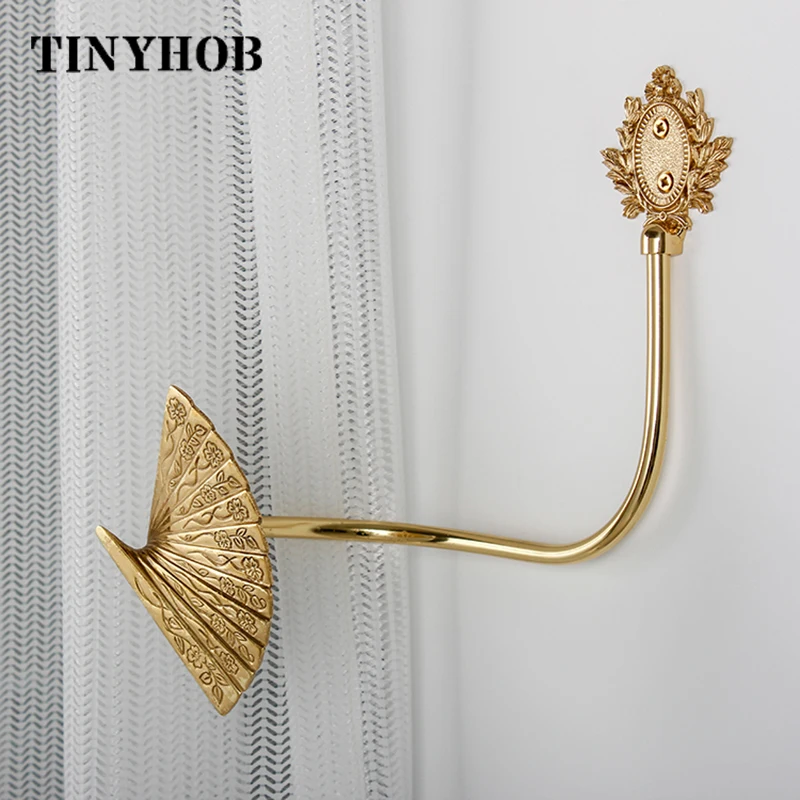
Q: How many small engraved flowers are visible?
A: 12